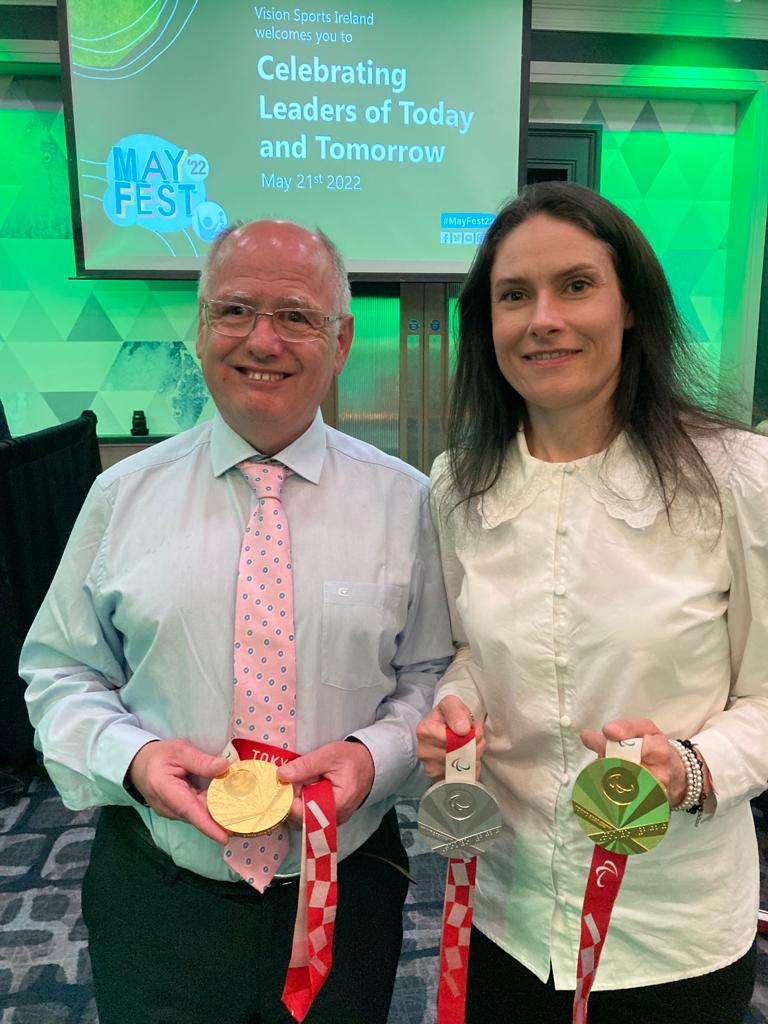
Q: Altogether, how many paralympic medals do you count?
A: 3